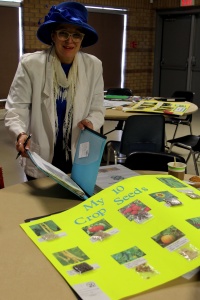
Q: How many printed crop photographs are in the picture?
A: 9